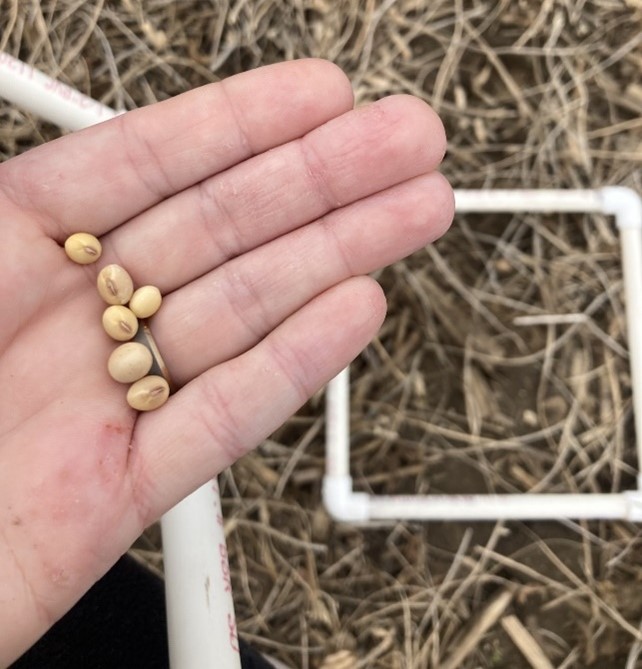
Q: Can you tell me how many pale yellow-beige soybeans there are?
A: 6